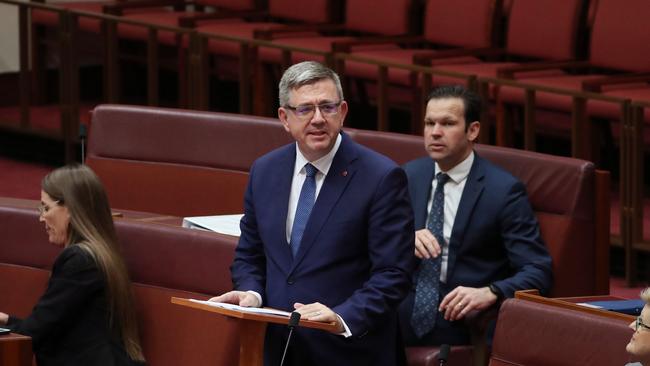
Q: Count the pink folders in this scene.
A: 0